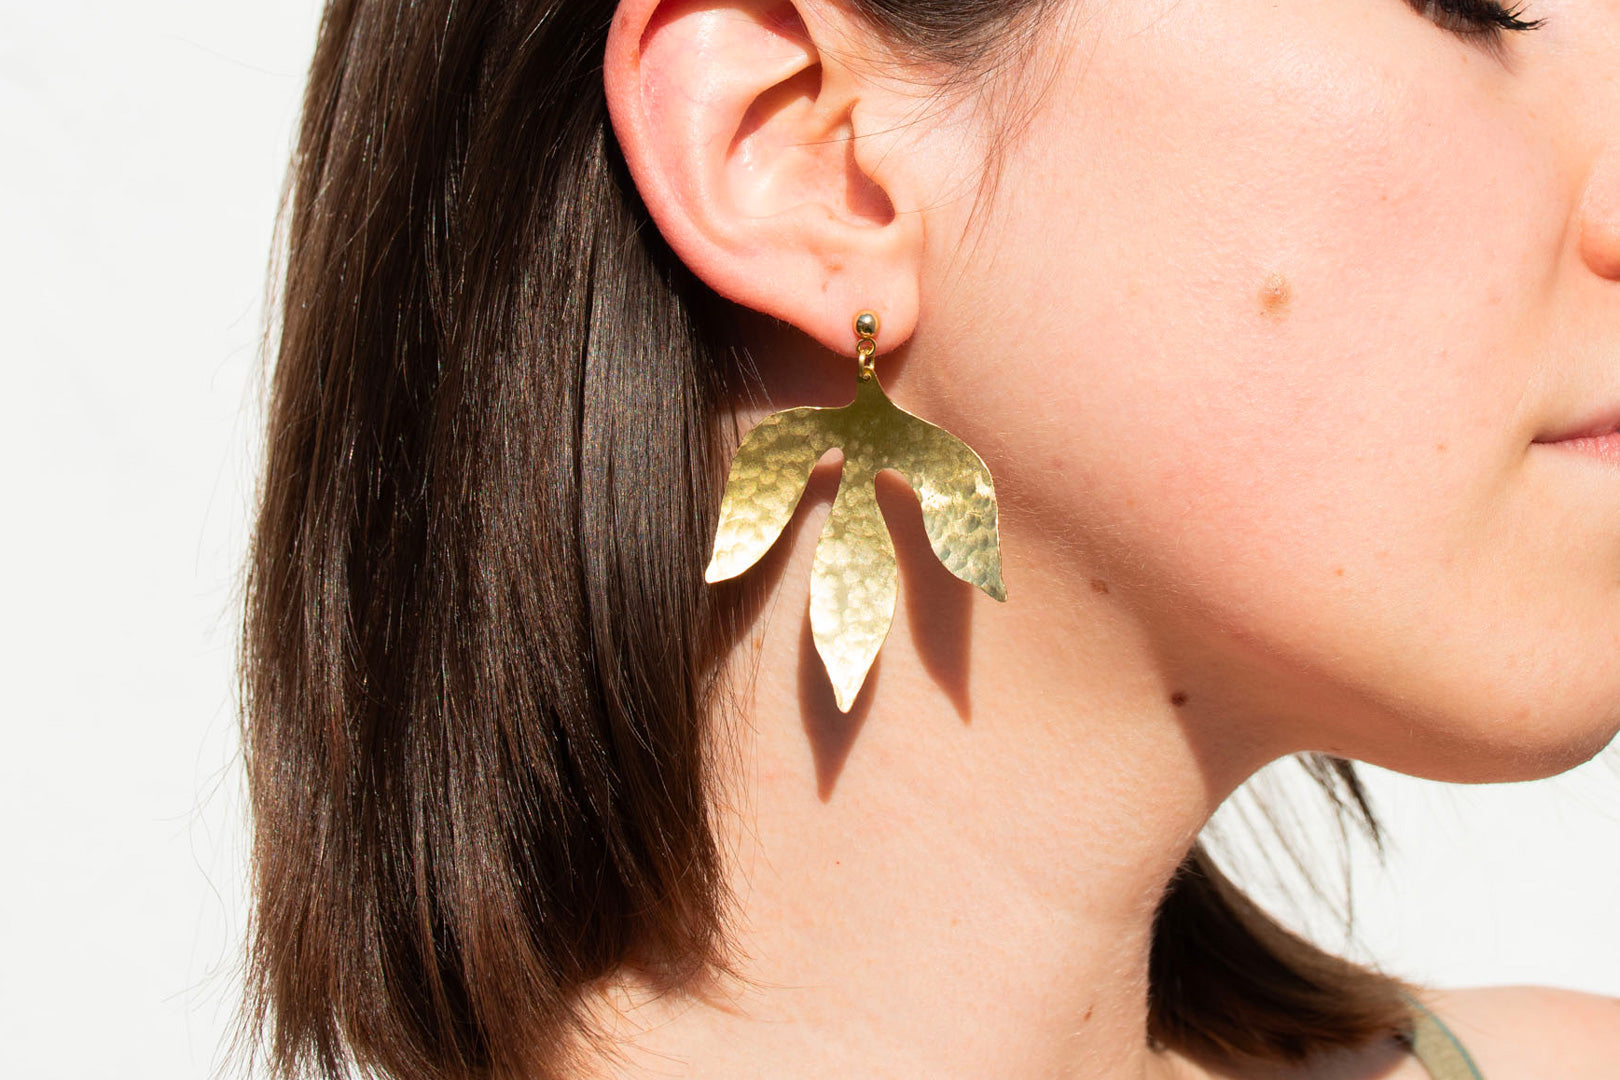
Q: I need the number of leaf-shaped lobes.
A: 3